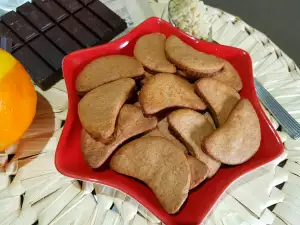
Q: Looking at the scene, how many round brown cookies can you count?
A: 0